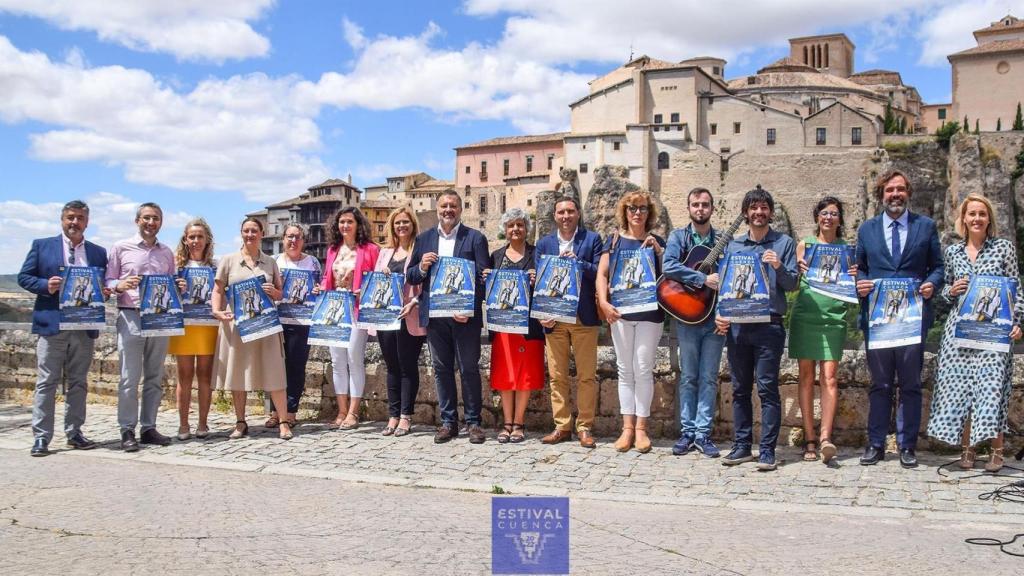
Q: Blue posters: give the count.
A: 15